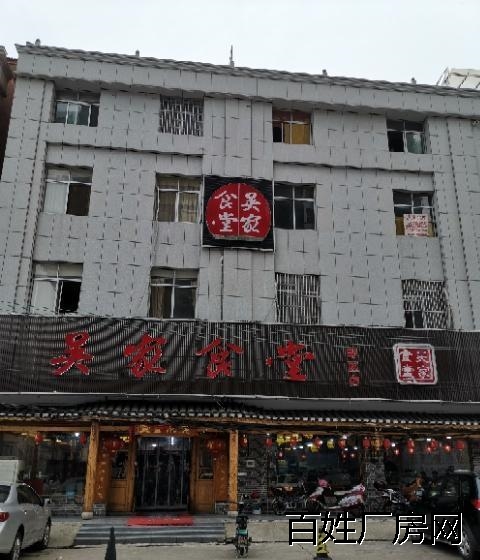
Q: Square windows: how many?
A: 12